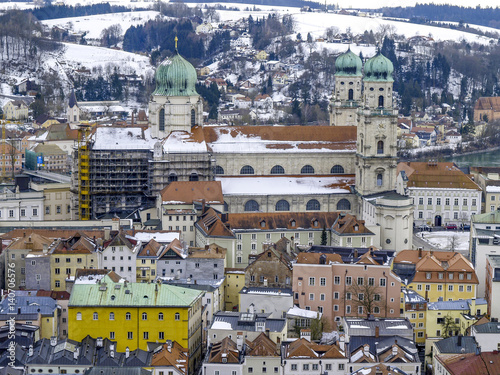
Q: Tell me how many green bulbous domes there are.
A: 3